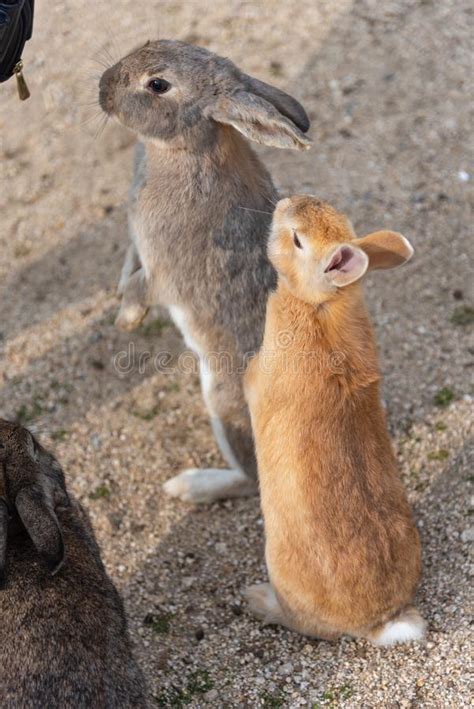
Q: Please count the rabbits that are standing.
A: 2